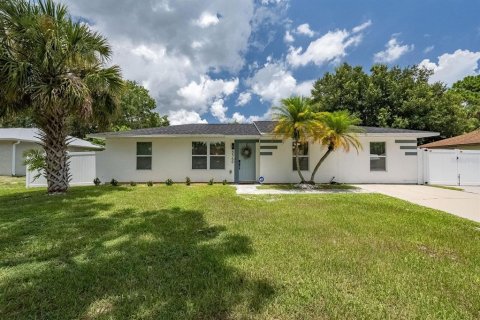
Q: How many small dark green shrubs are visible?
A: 8